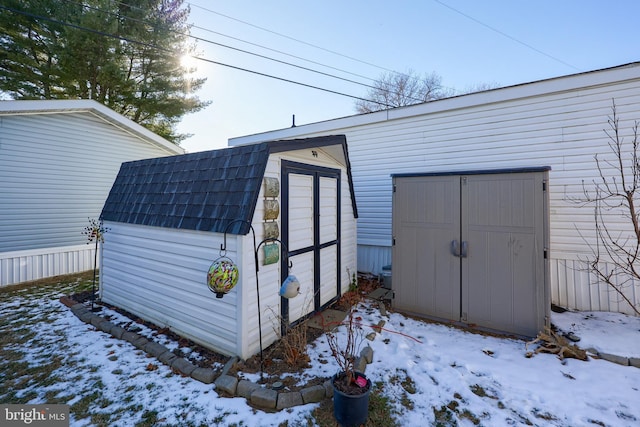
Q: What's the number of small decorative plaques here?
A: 4